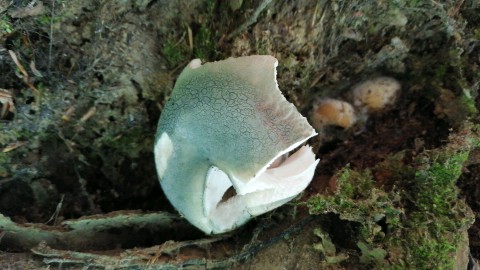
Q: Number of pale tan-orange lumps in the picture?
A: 2